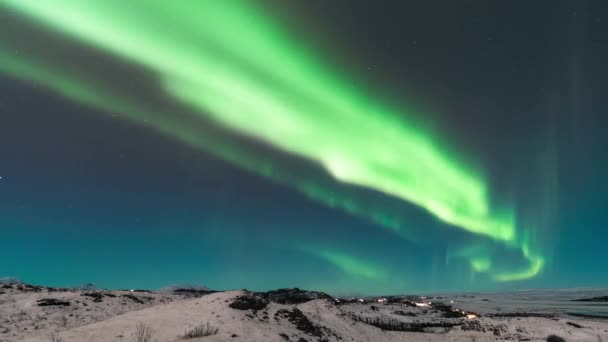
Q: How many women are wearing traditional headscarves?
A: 0